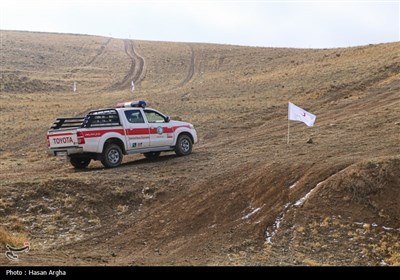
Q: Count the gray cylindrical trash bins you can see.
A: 0